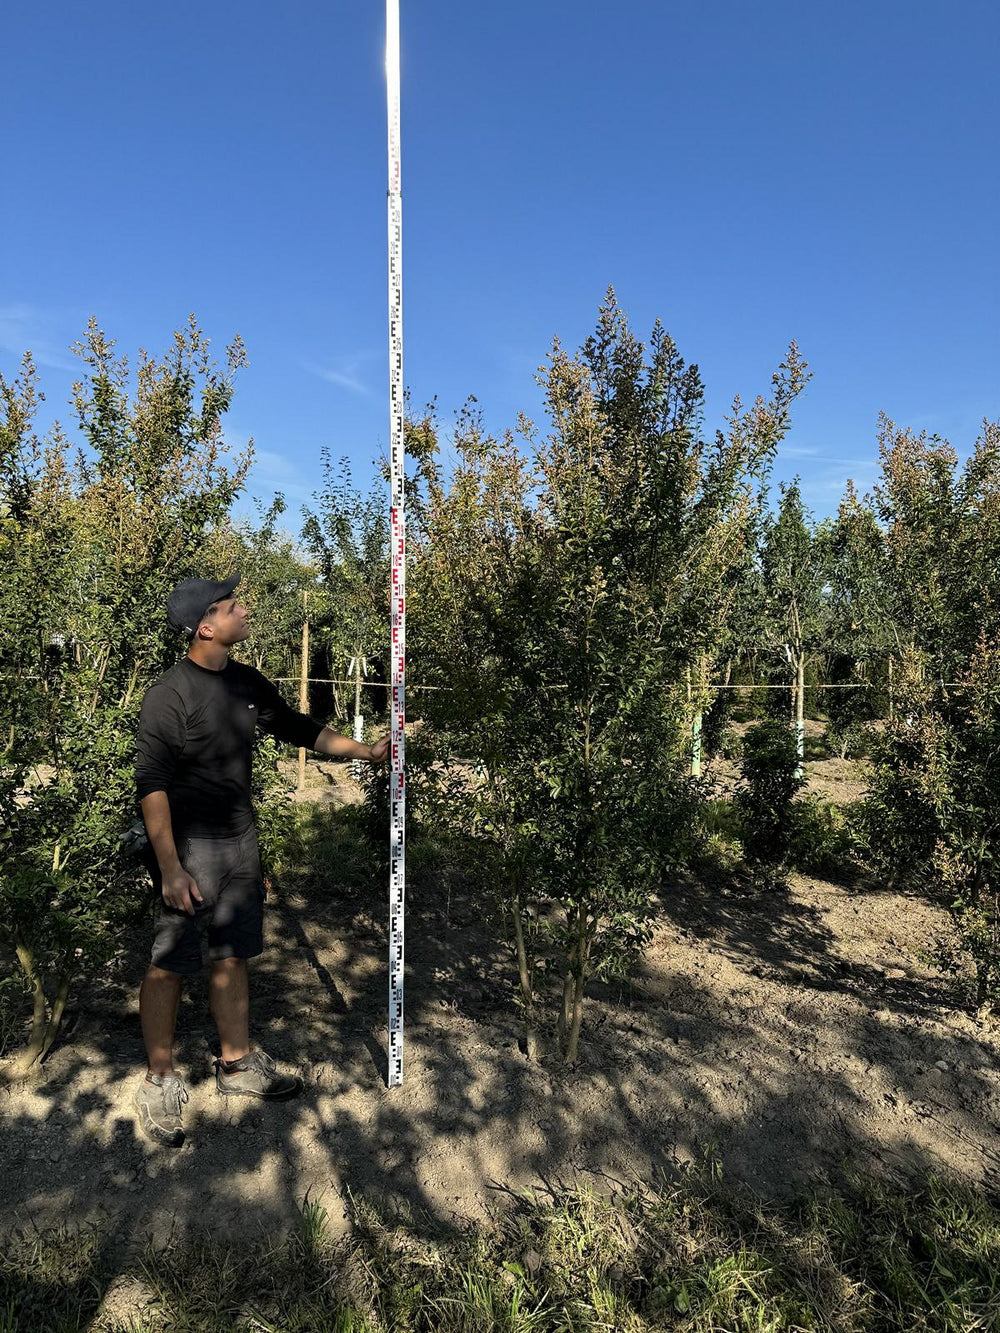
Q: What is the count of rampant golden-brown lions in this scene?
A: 0